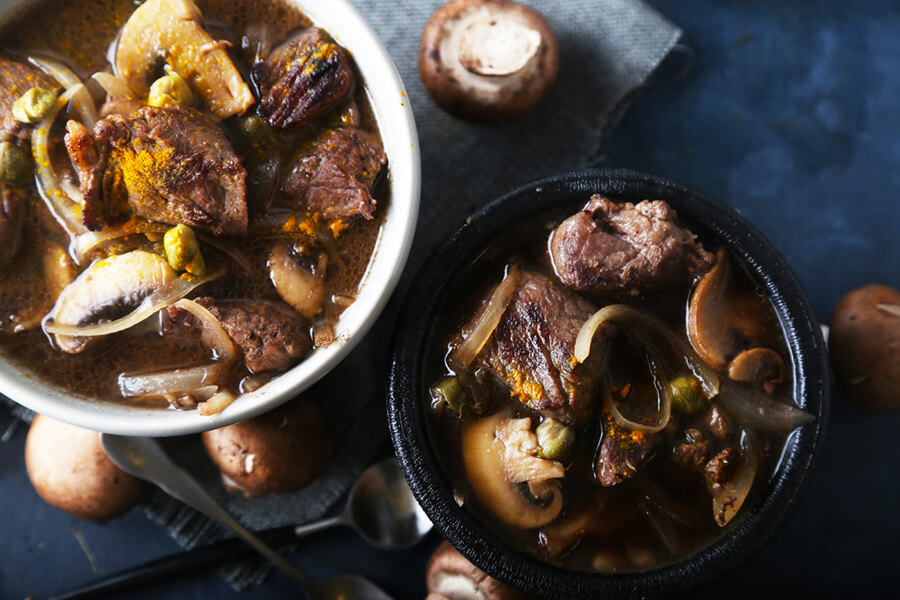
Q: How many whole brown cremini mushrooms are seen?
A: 5